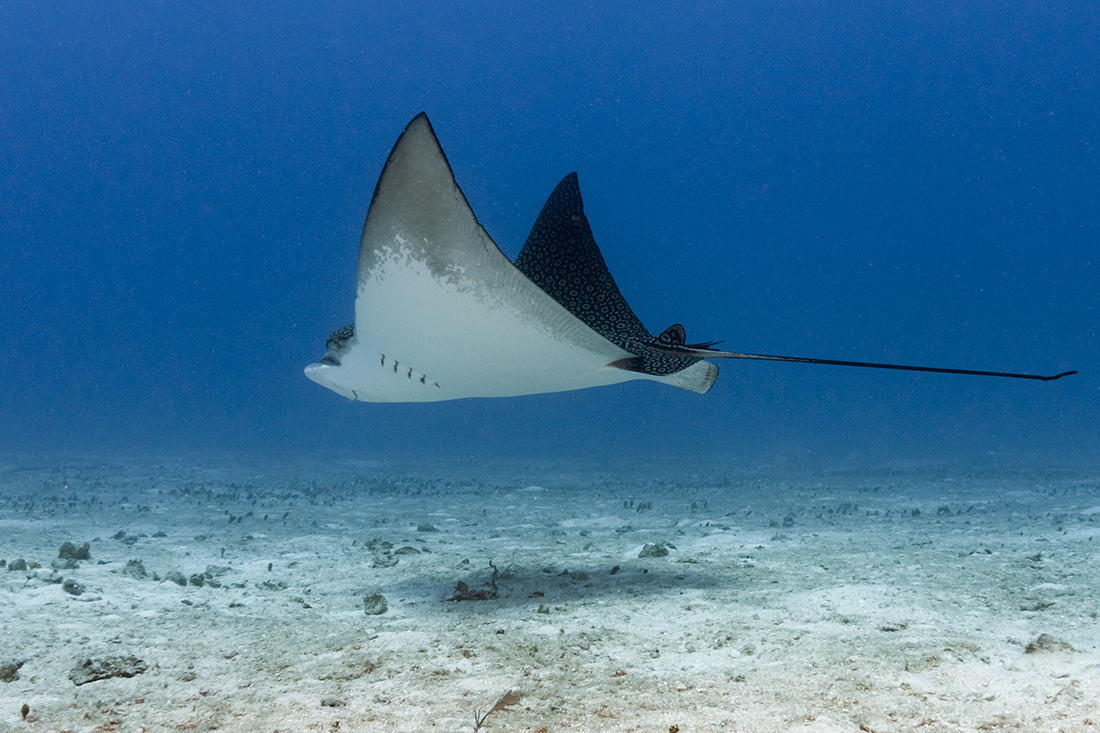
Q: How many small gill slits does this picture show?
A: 5